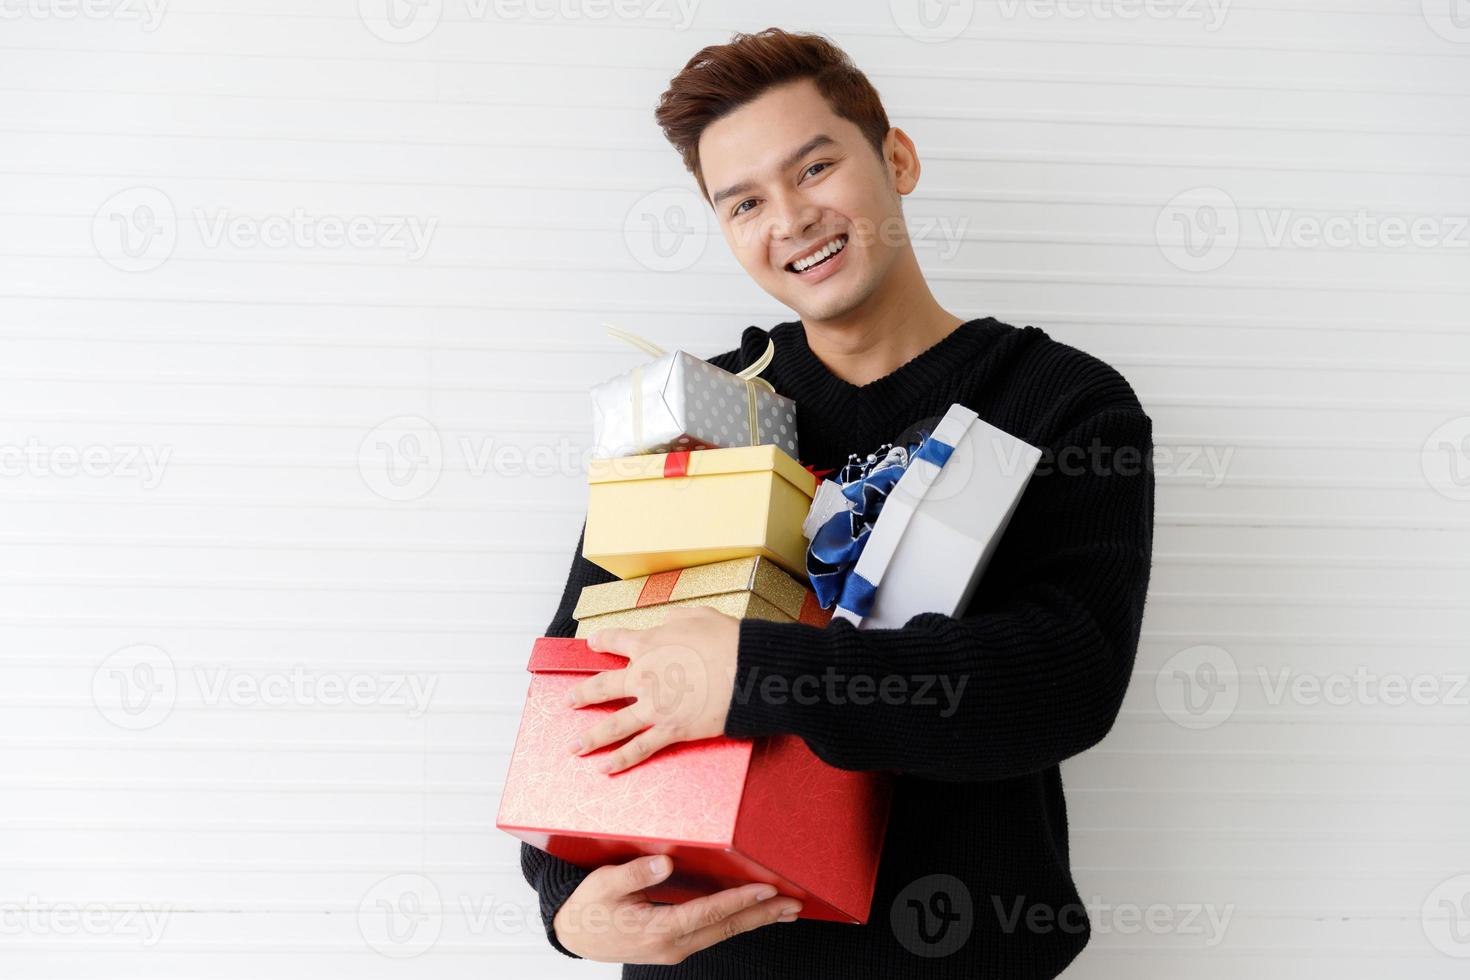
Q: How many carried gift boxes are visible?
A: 5